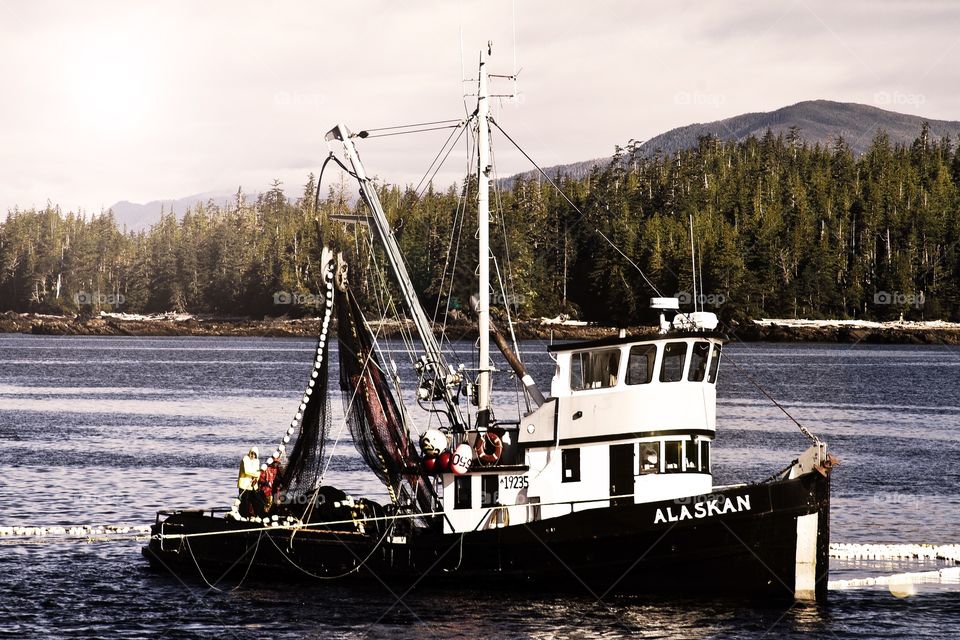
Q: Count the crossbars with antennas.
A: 2